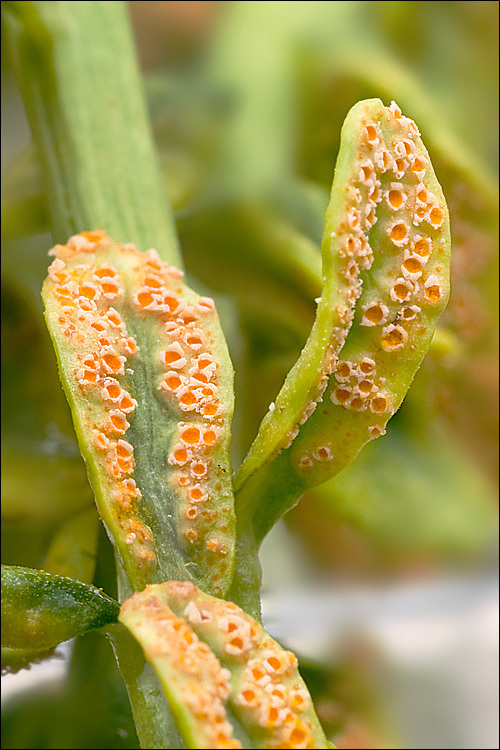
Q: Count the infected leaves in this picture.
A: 3